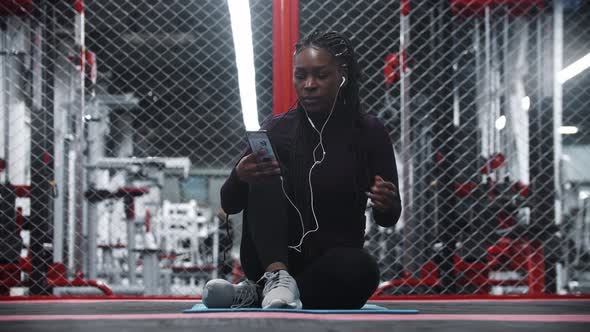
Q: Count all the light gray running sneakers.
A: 2